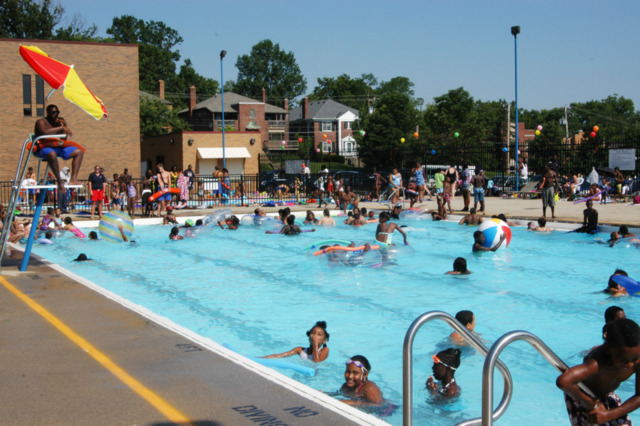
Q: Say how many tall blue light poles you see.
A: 2